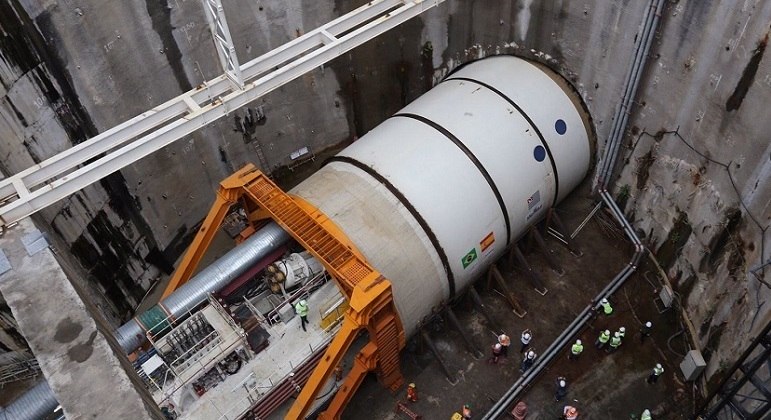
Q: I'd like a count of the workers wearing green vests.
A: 8